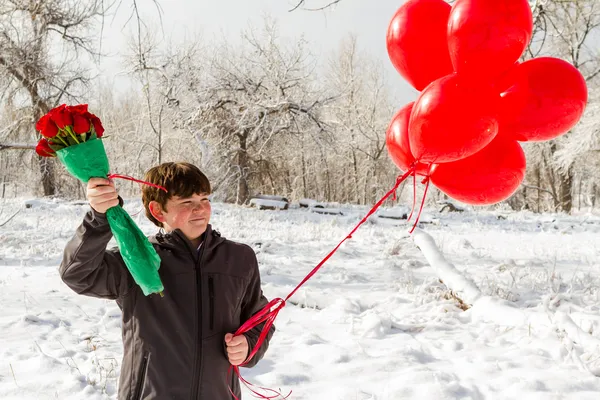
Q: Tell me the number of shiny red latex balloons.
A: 6